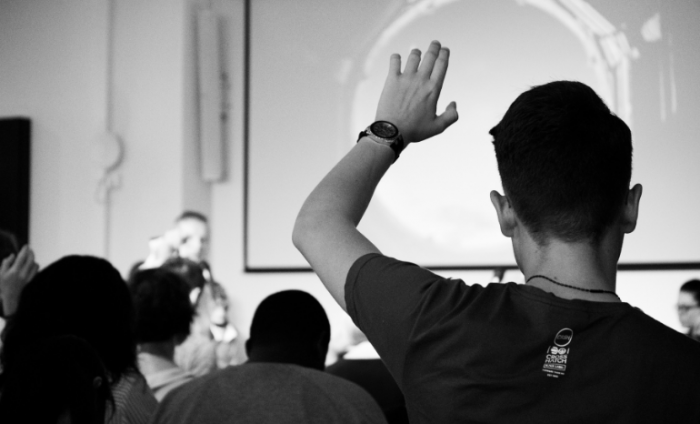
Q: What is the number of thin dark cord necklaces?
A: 1